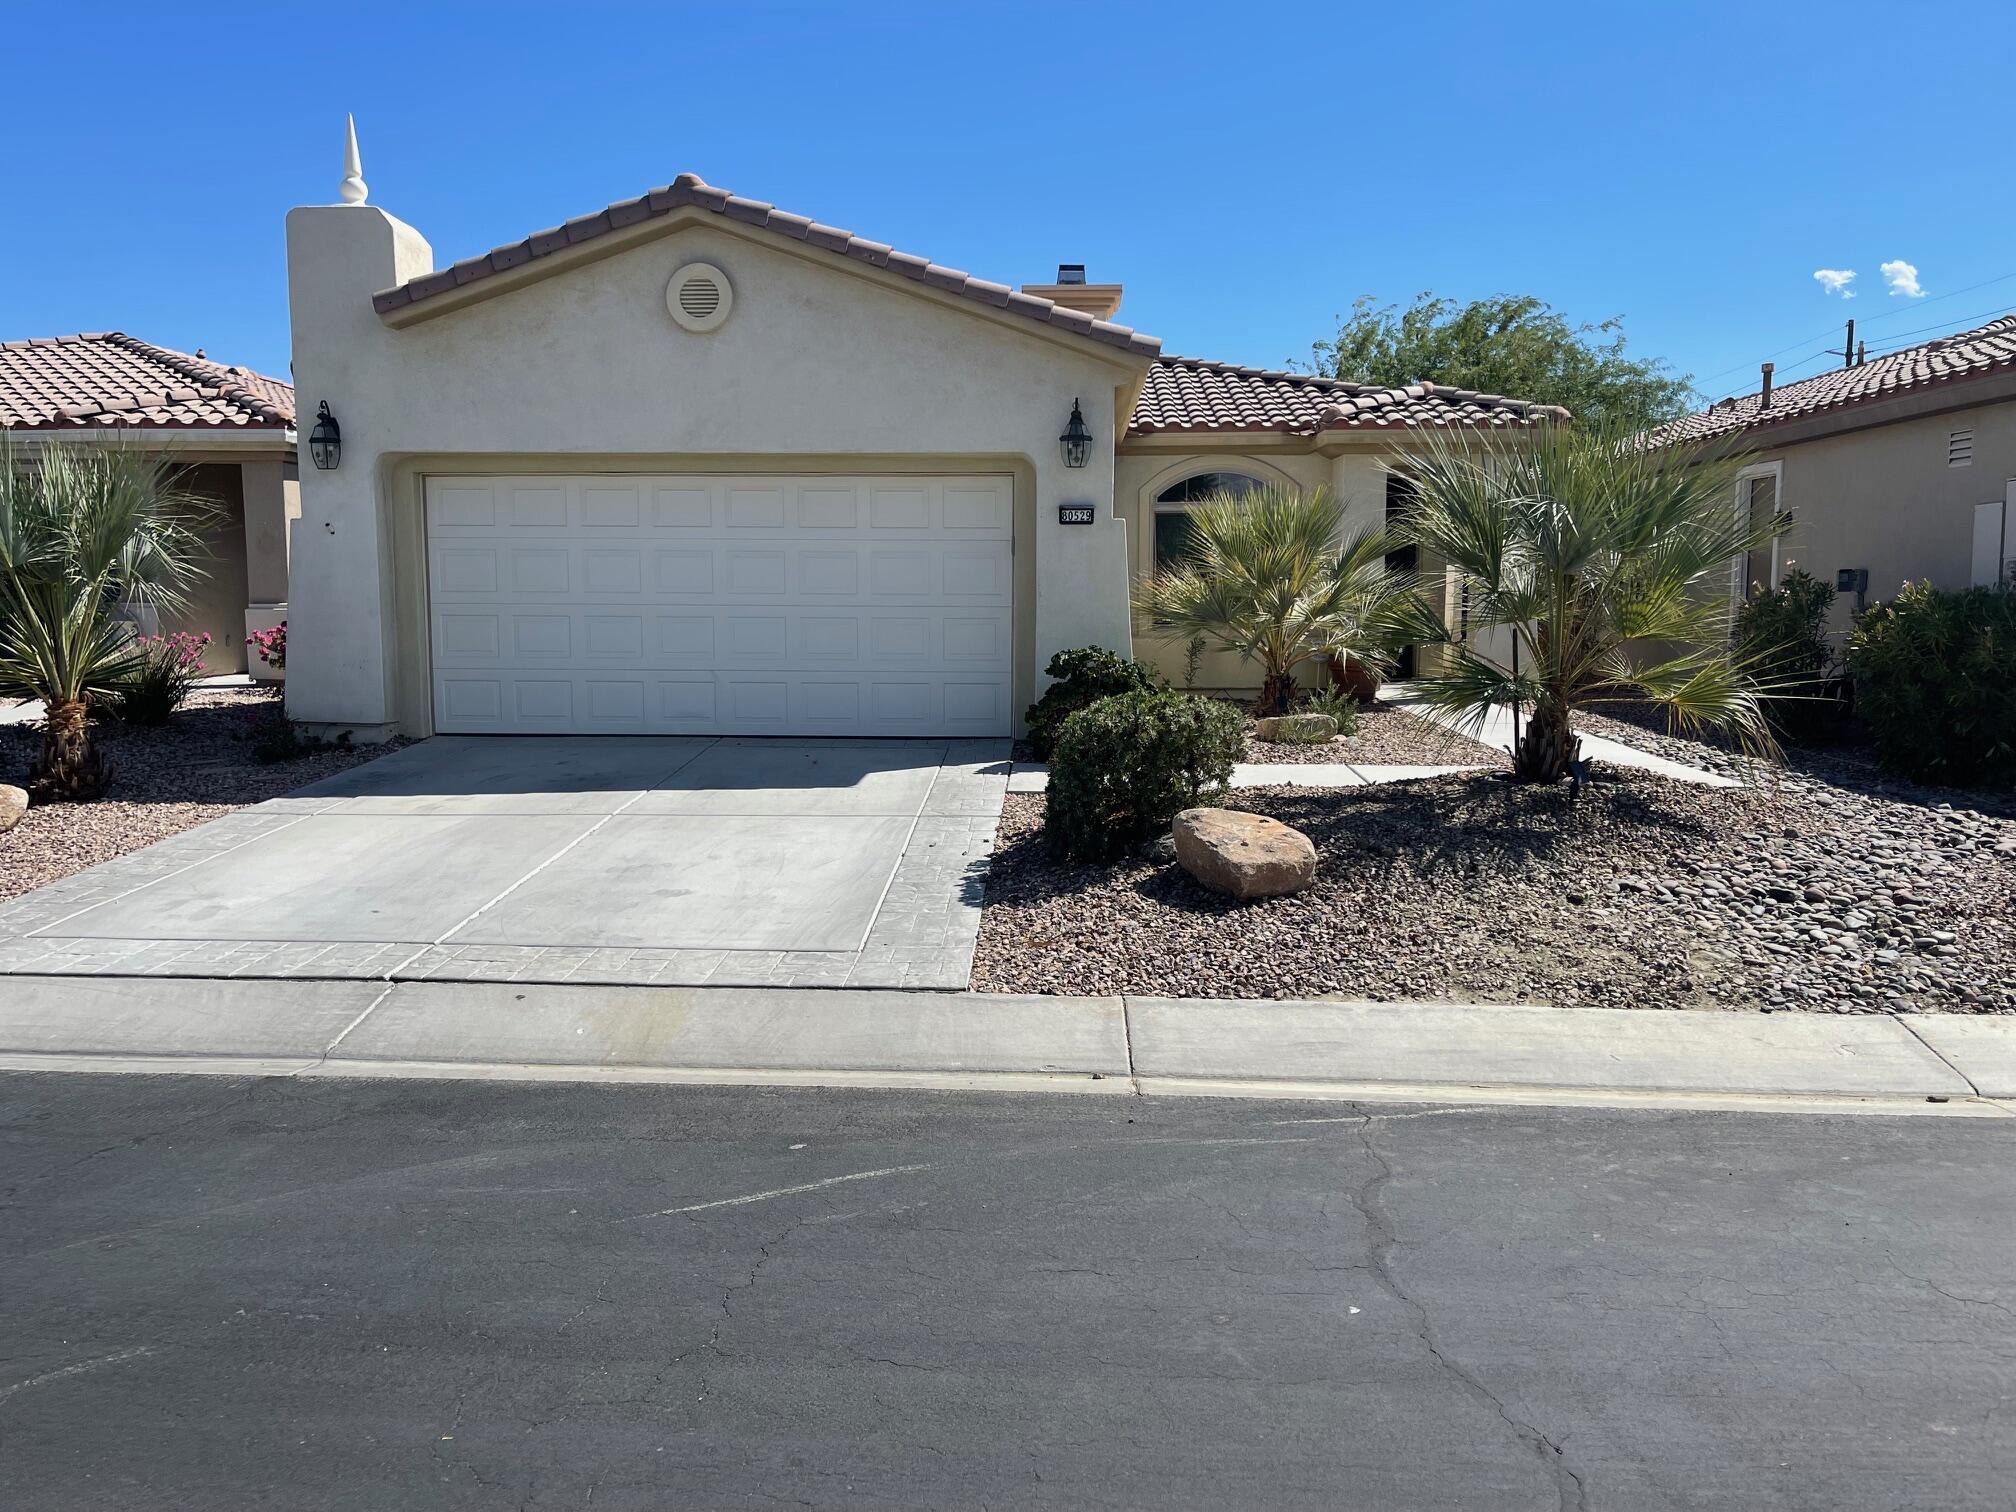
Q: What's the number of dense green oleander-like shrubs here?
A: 2